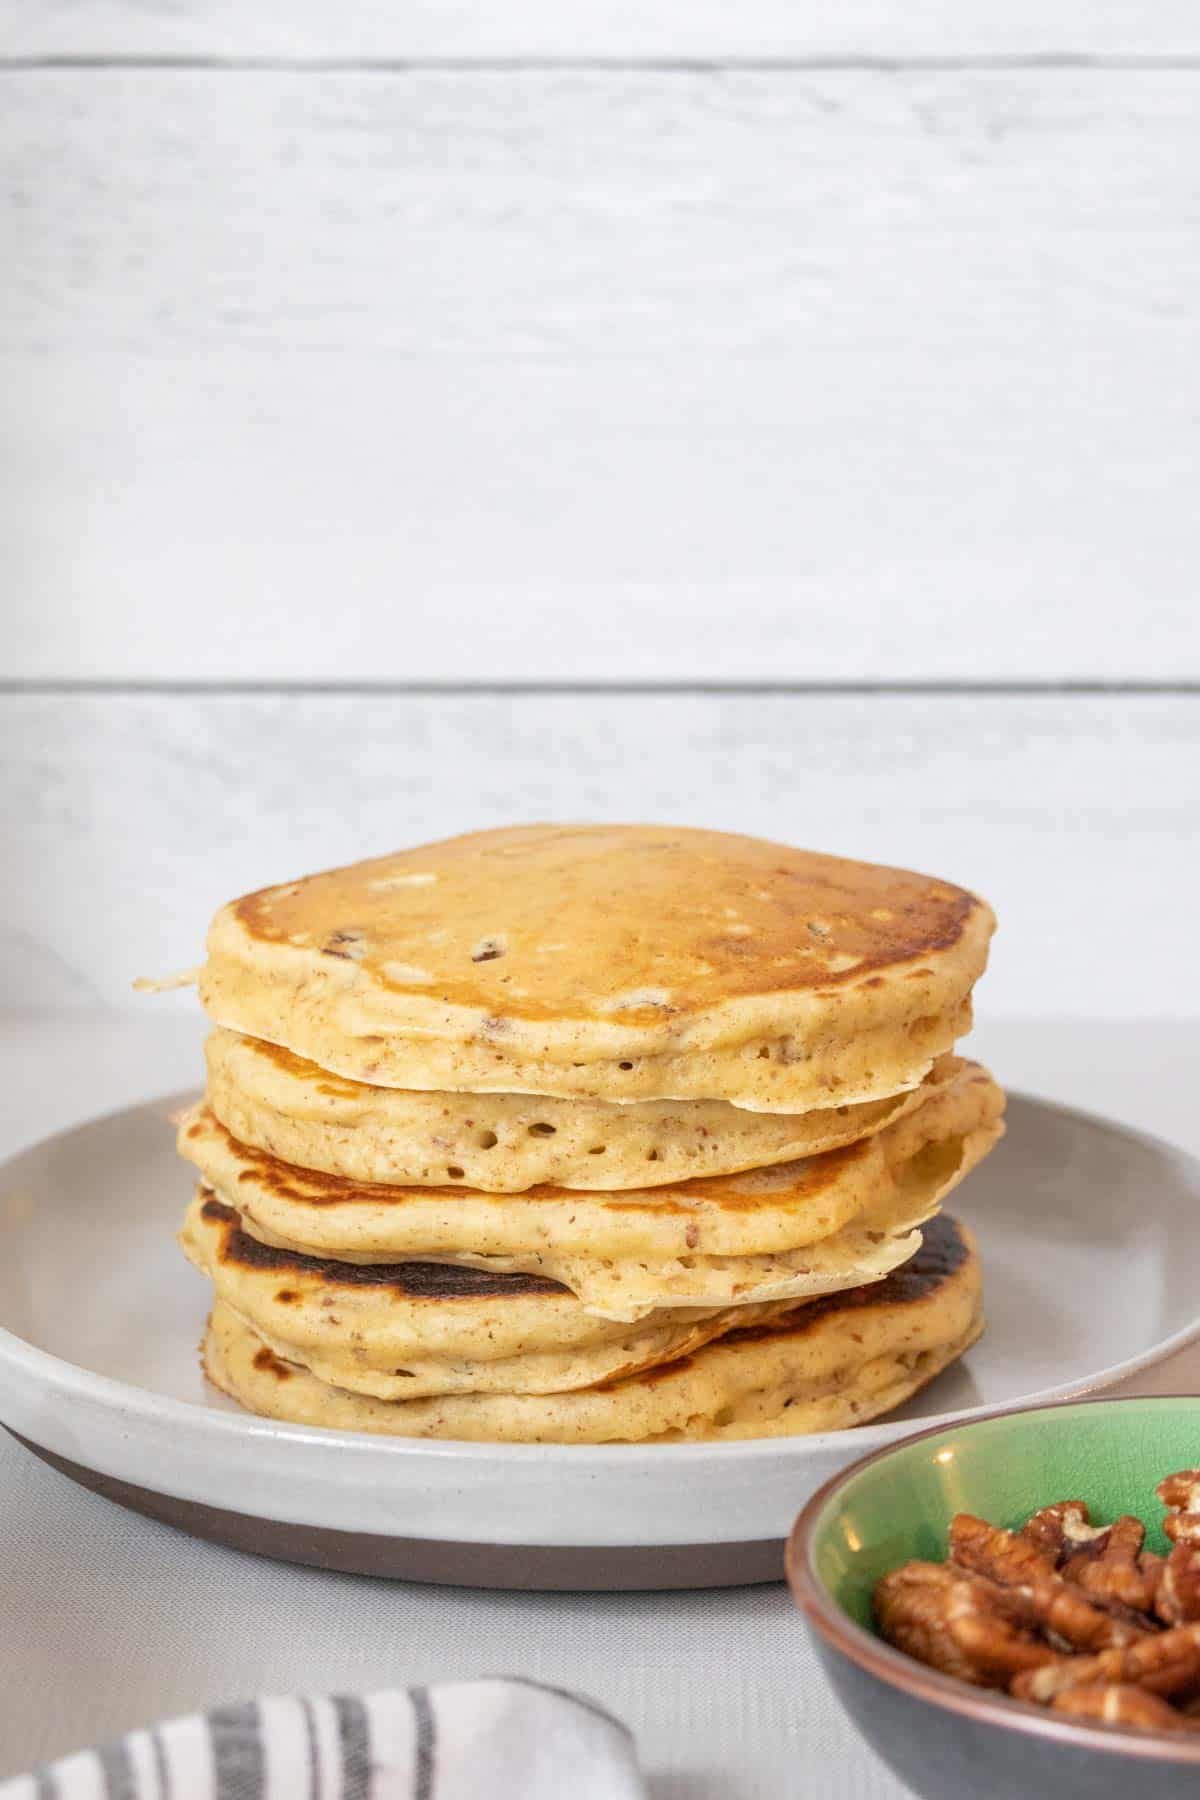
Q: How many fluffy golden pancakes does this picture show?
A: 5